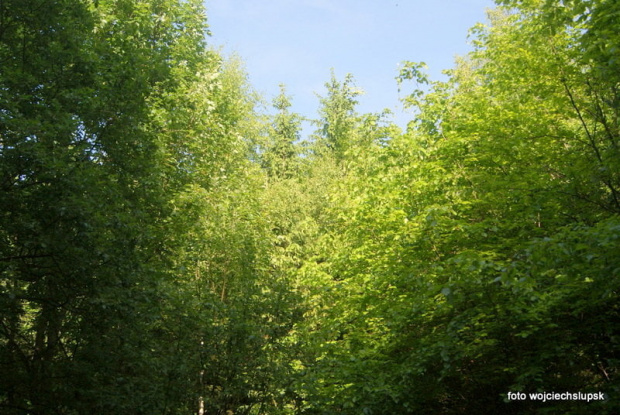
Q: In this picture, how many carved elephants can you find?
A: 0